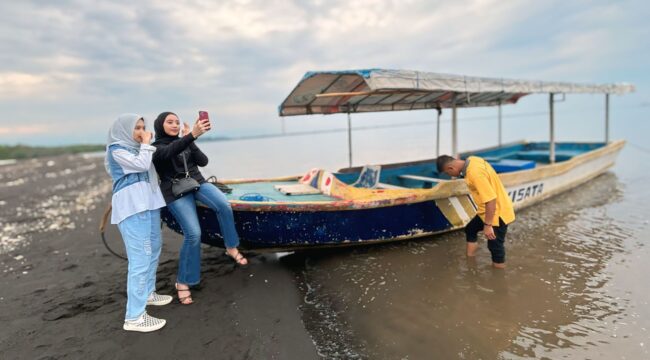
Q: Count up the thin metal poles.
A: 6